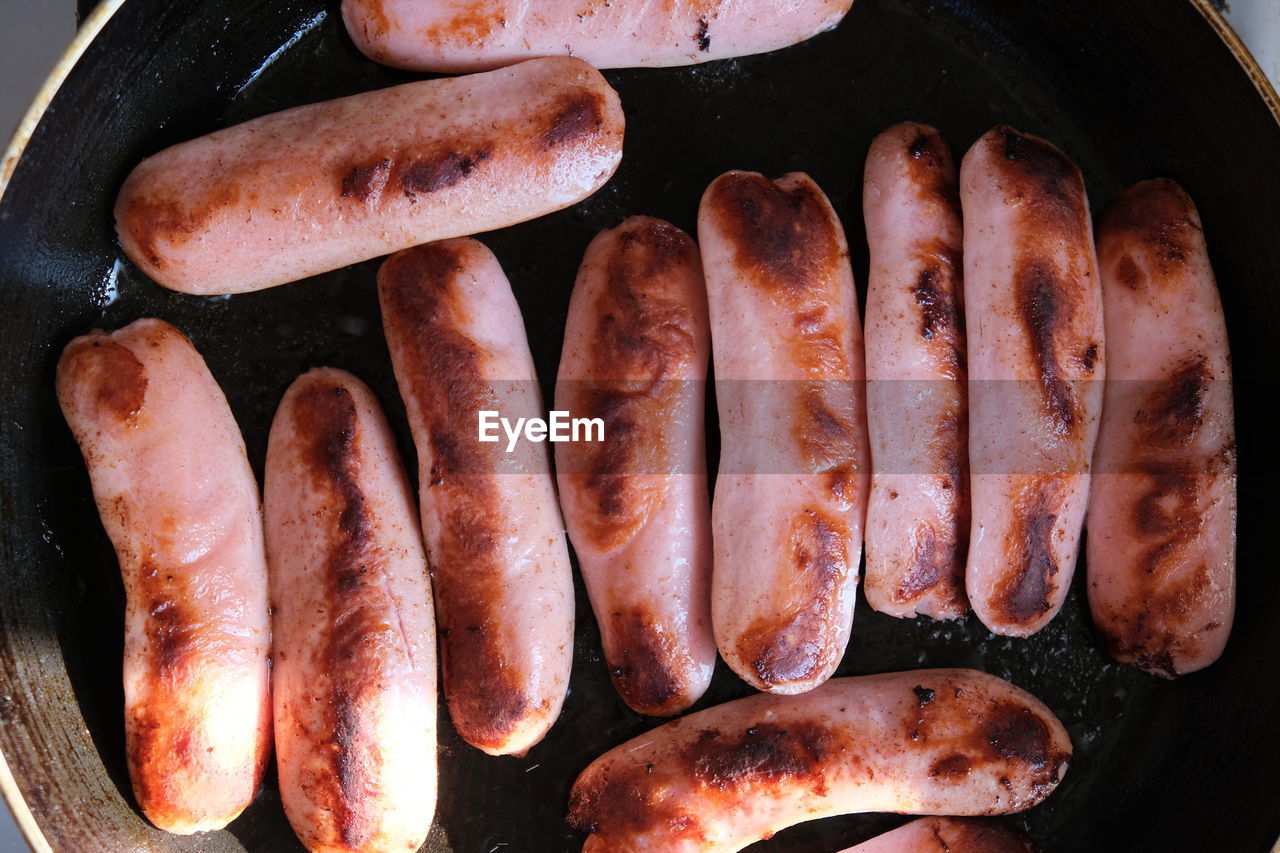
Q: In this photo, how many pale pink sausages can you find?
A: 12